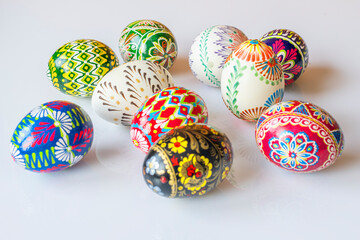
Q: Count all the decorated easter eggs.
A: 10